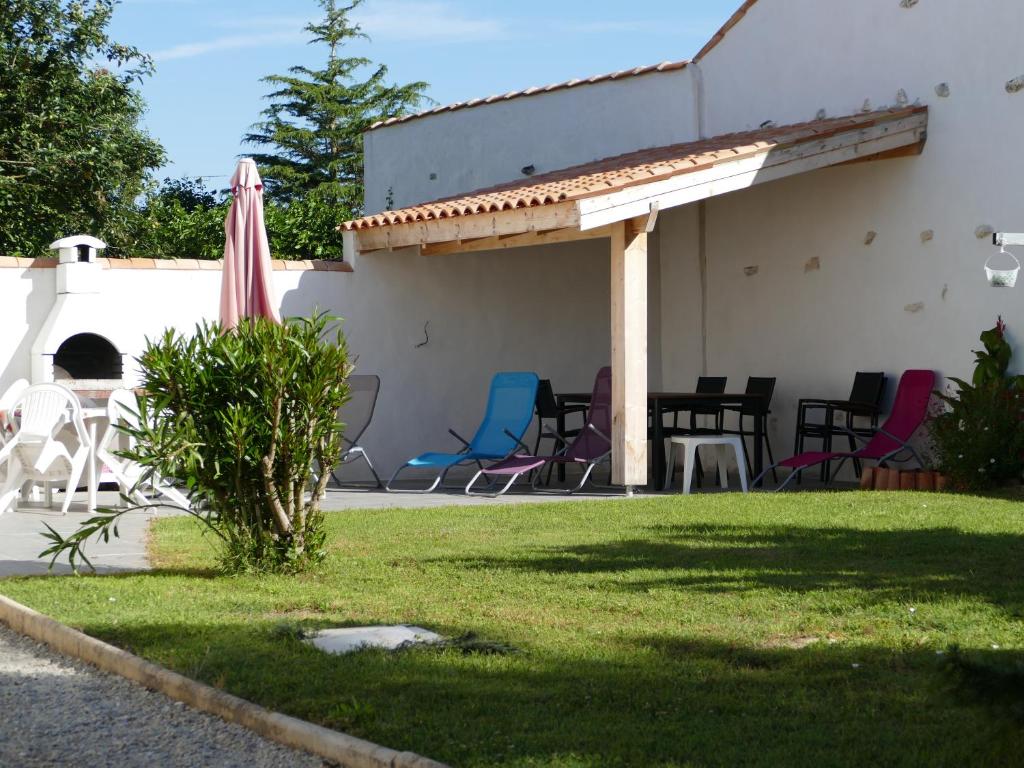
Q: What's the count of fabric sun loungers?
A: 4